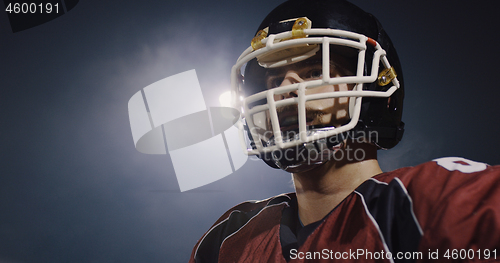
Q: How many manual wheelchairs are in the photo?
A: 0